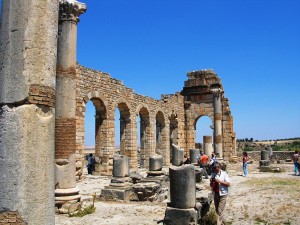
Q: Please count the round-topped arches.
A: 6